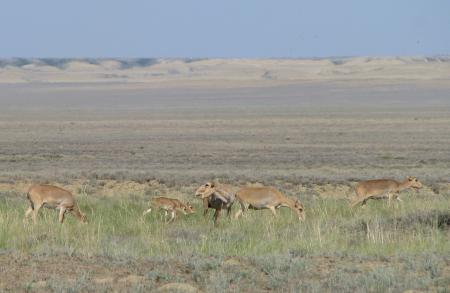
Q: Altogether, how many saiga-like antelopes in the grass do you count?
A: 5